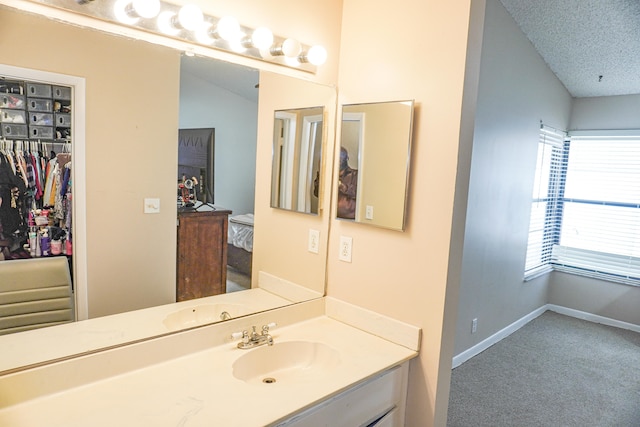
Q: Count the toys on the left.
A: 0